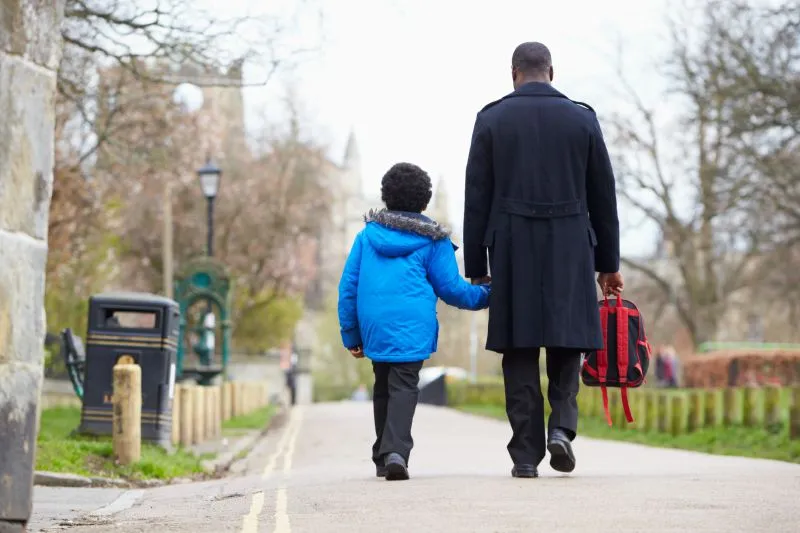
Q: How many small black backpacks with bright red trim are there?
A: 1